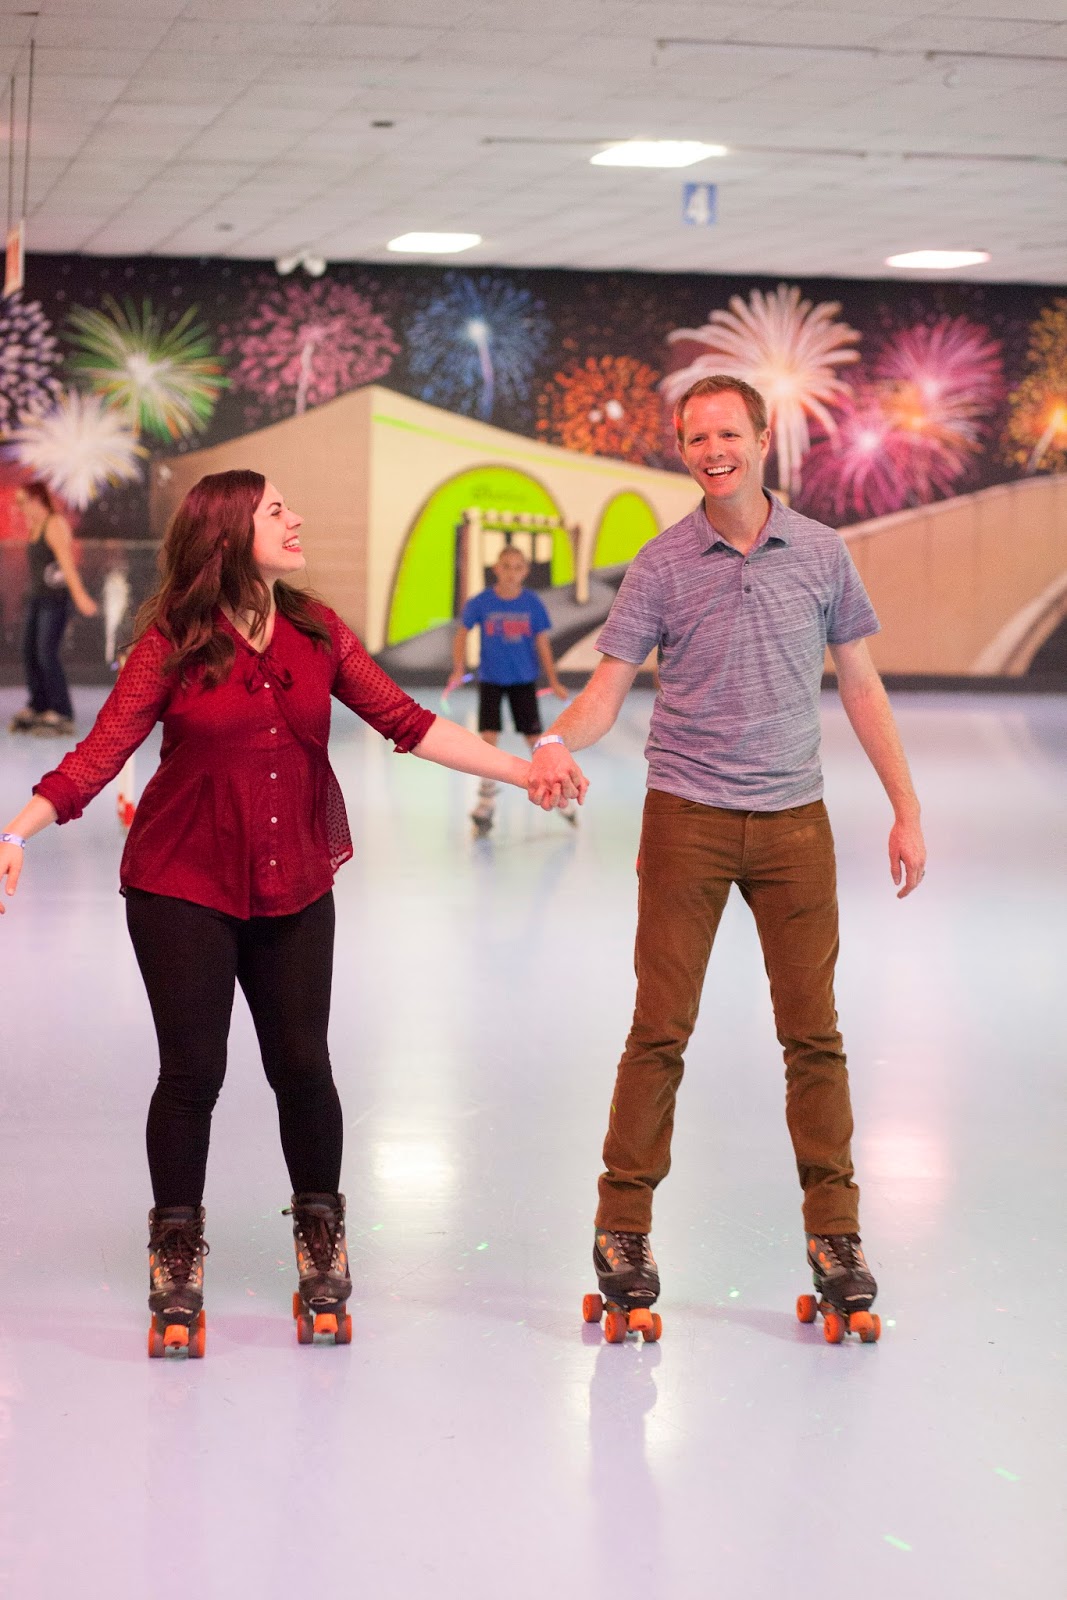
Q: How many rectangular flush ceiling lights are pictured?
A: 3